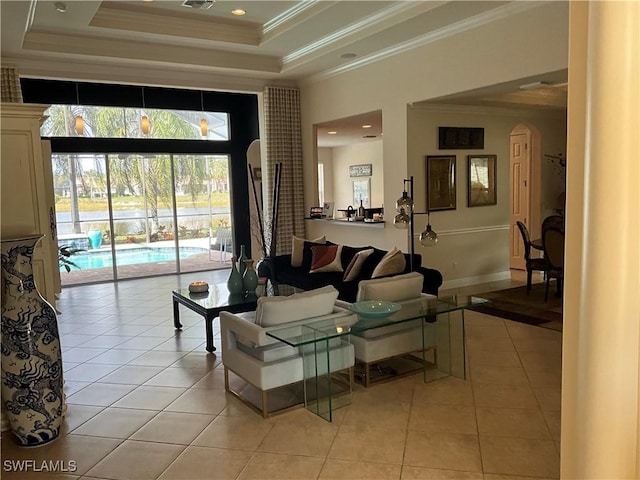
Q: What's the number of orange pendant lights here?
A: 3